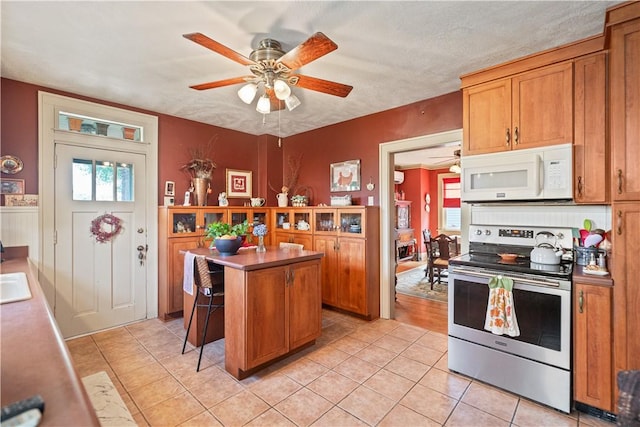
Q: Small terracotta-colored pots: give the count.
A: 2